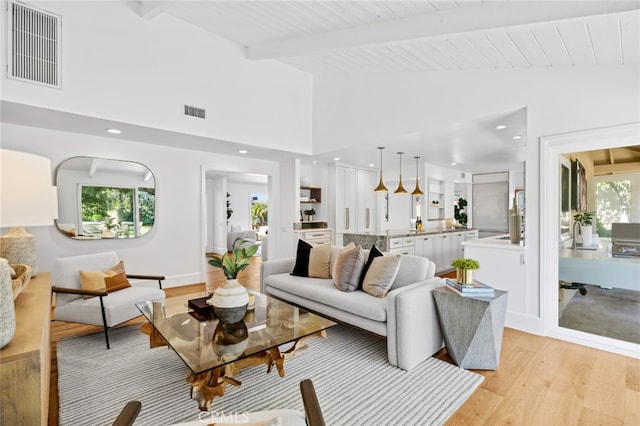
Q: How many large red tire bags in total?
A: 0